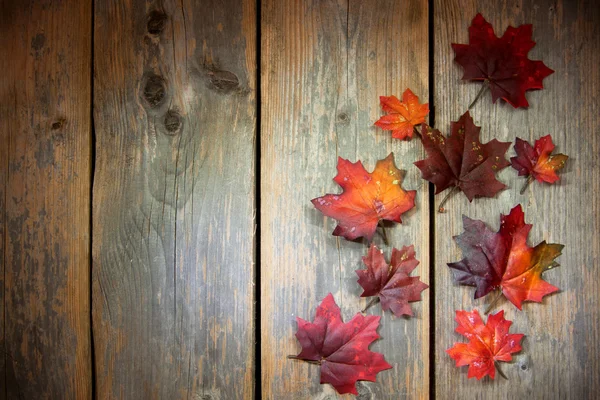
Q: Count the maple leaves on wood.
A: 9